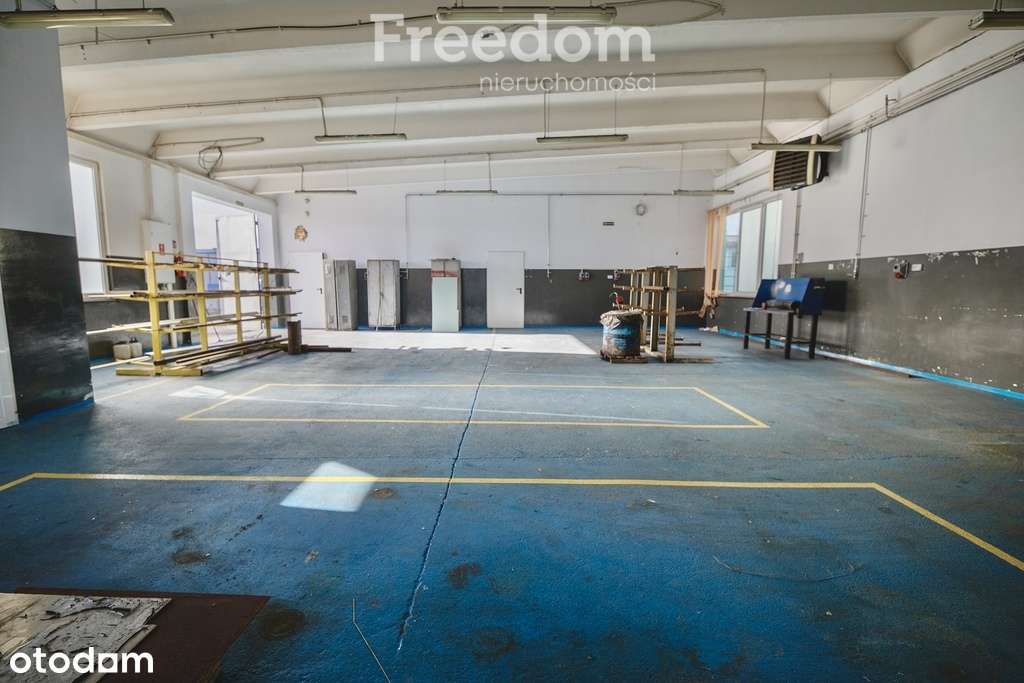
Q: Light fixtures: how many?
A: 9